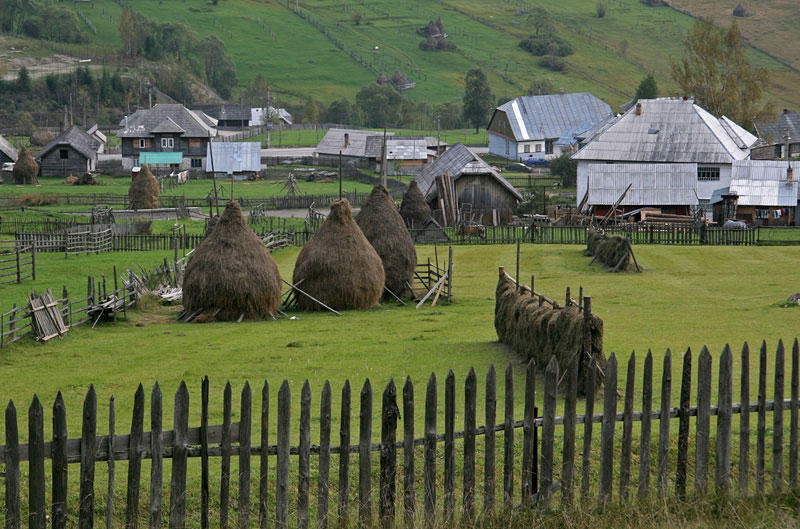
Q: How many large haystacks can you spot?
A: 3